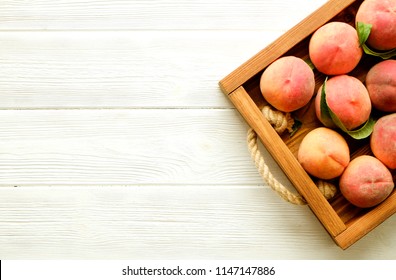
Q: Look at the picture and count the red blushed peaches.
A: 8